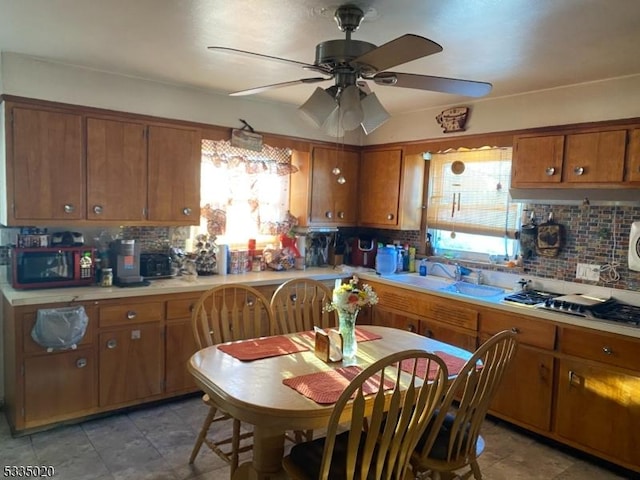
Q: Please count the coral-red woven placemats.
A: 4